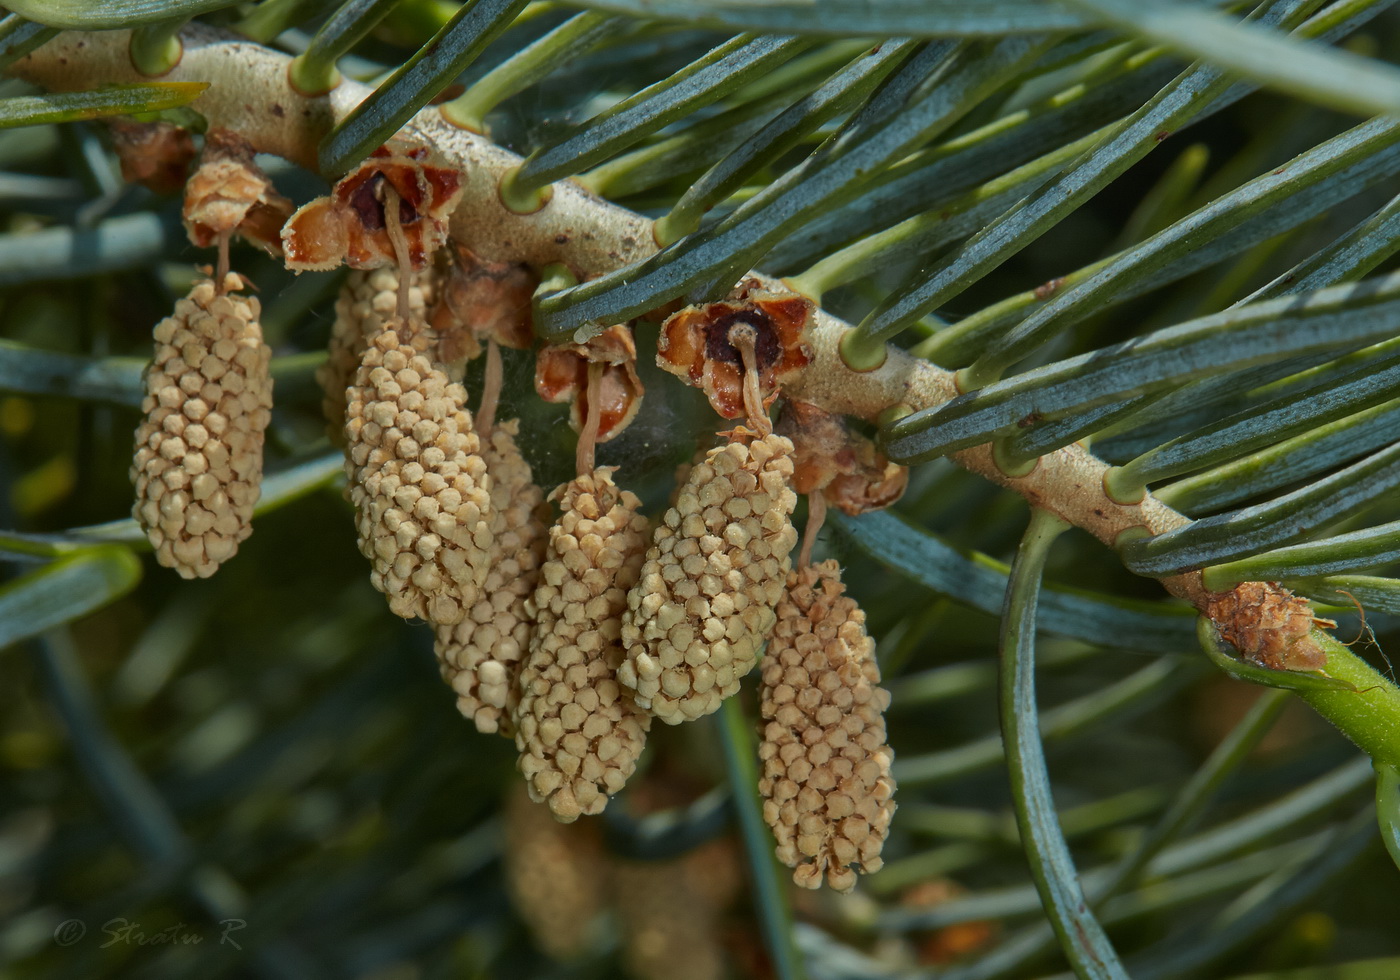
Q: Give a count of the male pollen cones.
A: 7